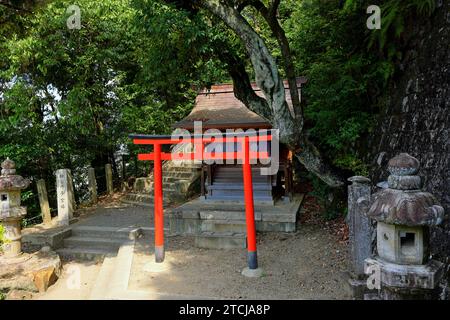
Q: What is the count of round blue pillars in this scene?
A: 0